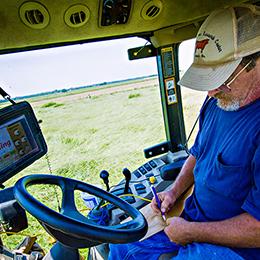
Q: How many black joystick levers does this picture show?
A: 2